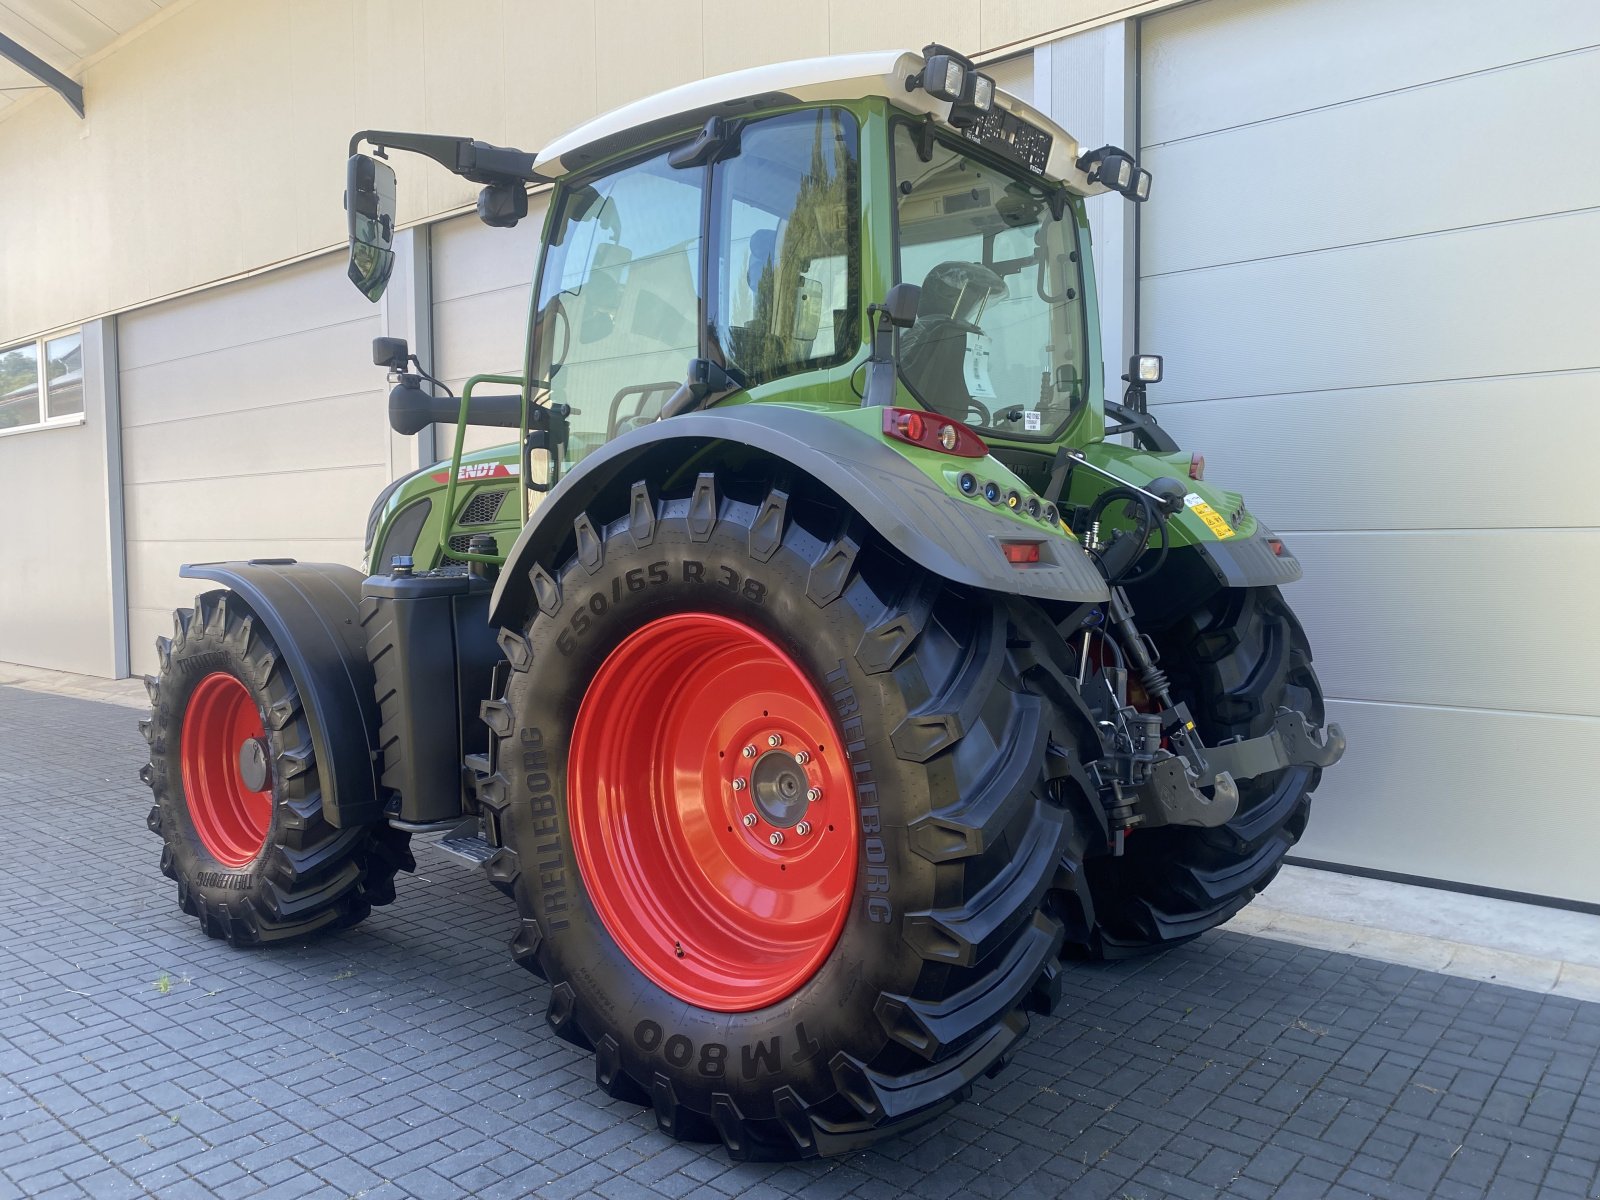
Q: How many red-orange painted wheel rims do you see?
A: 2